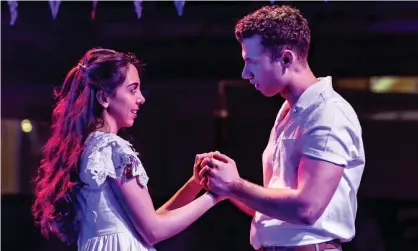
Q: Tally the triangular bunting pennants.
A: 5